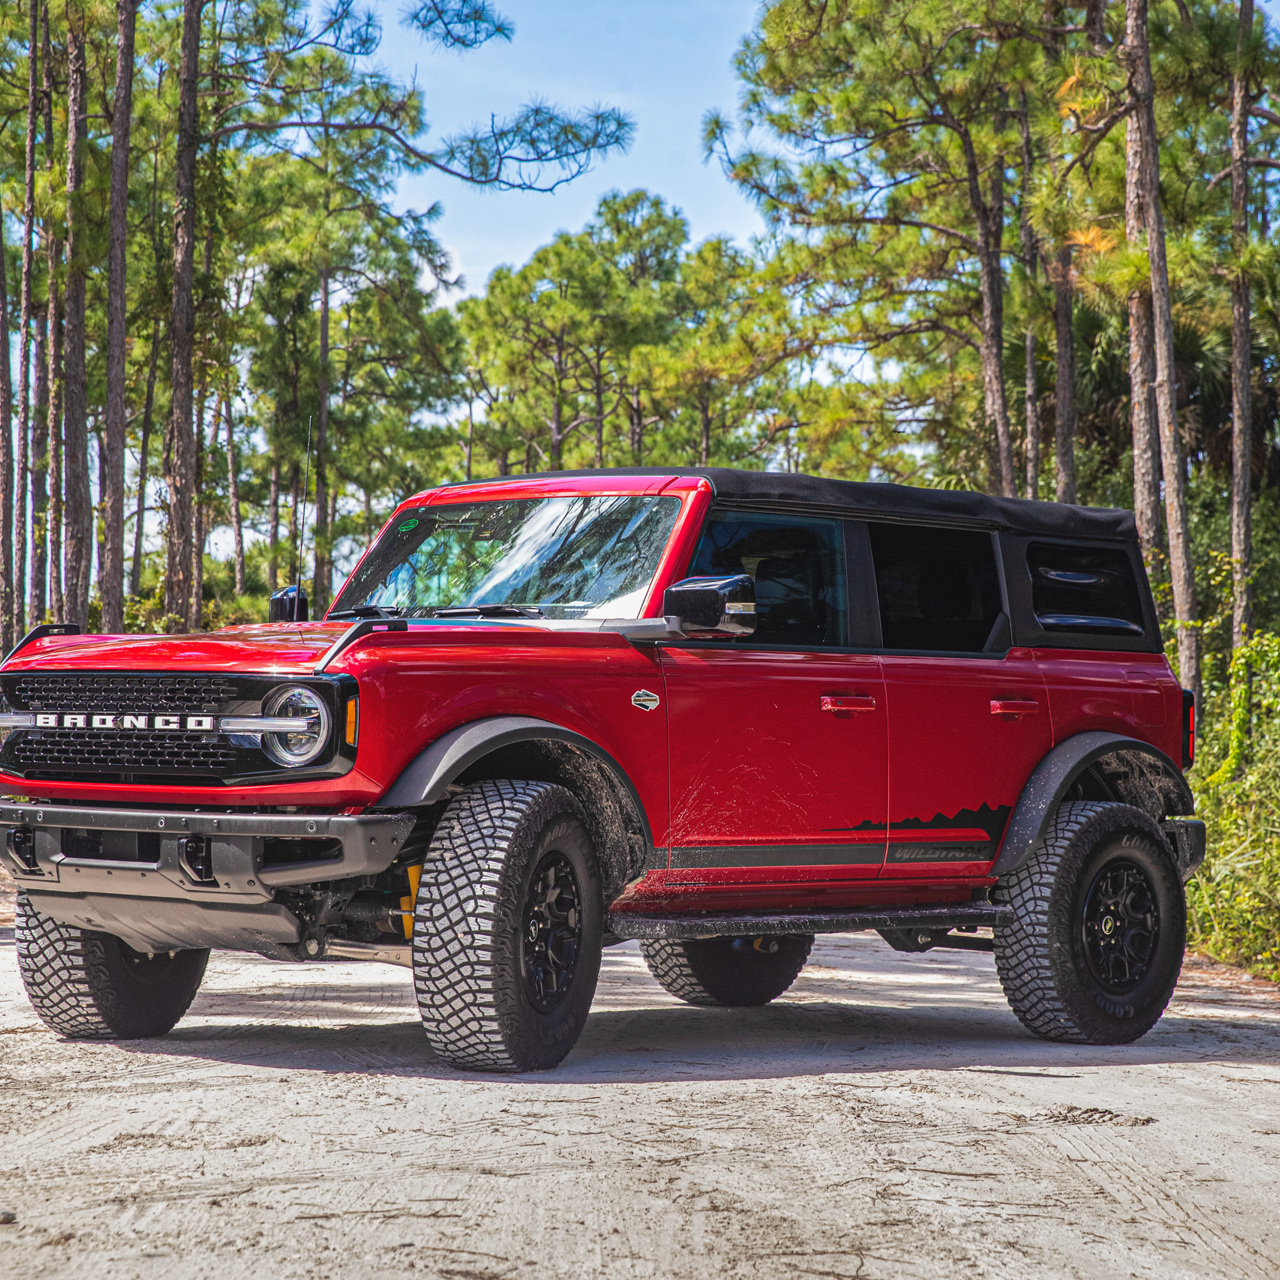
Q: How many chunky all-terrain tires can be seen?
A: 4